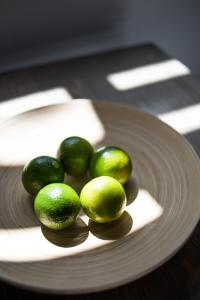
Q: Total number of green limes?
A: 5